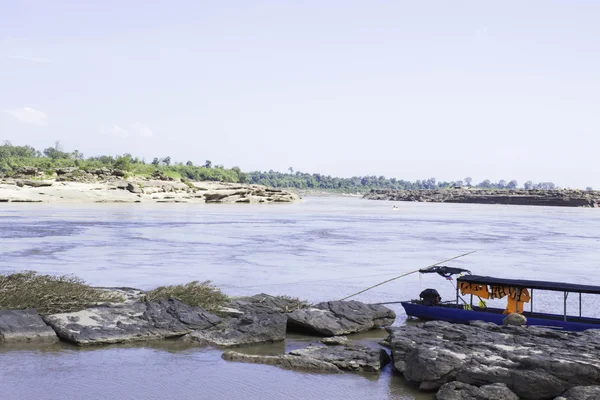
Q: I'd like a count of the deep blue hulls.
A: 1